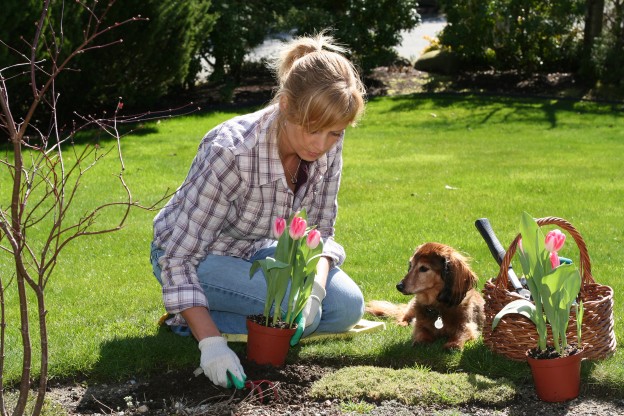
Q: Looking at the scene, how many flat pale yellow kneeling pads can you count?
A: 1